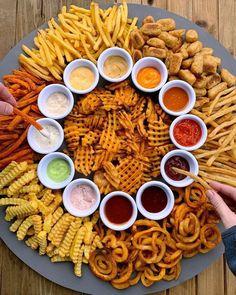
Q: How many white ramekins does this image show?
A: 12